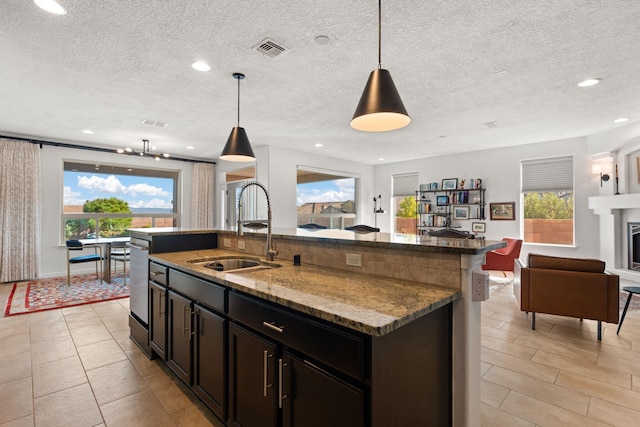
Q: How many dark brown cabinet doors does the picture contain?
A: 5